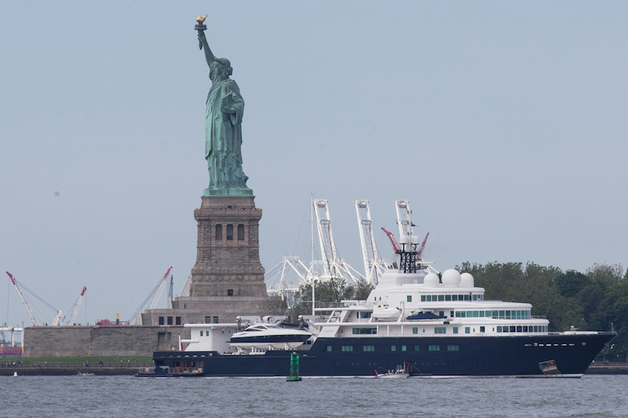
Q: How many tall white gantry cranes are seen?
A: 3